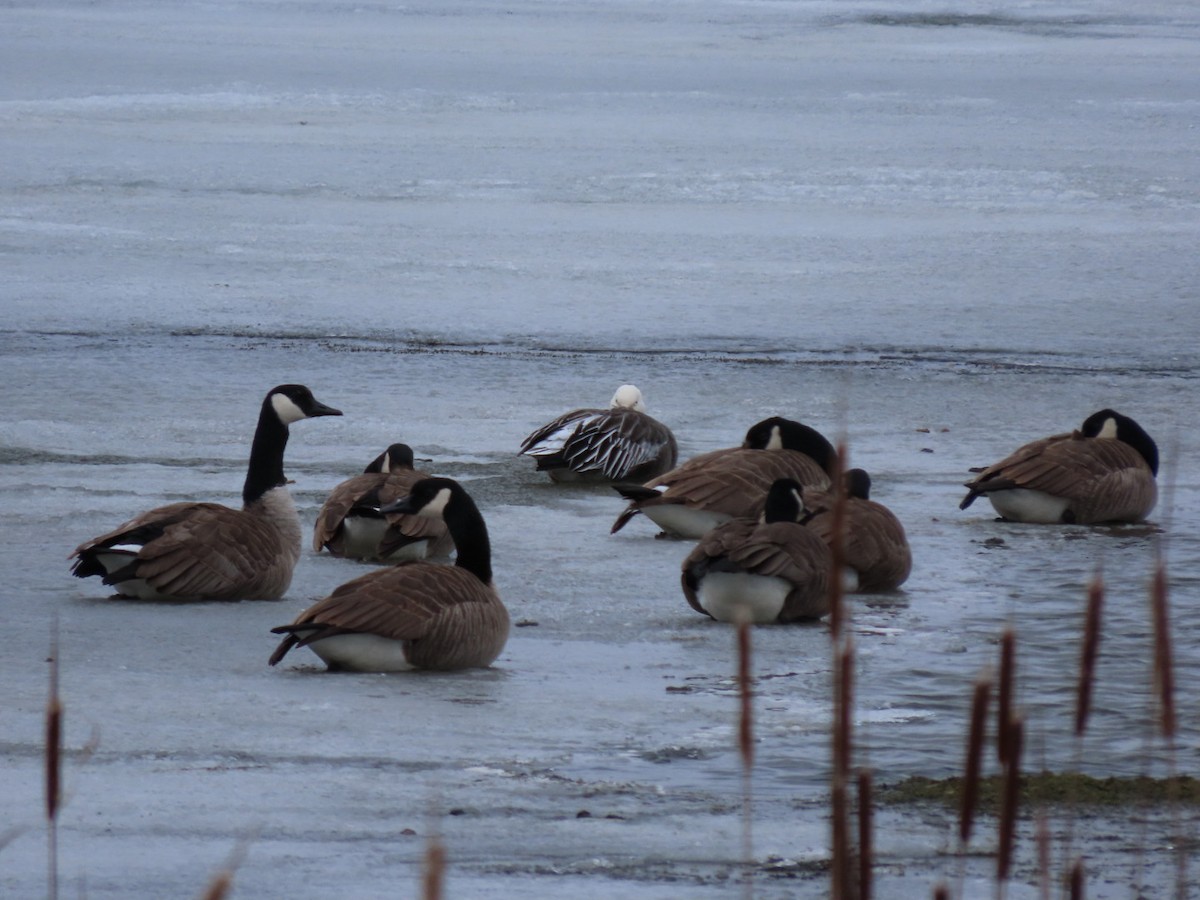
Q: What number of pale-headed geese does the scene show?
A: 1